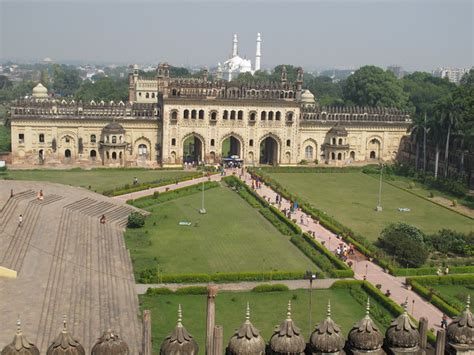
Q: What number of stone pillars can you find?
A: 5